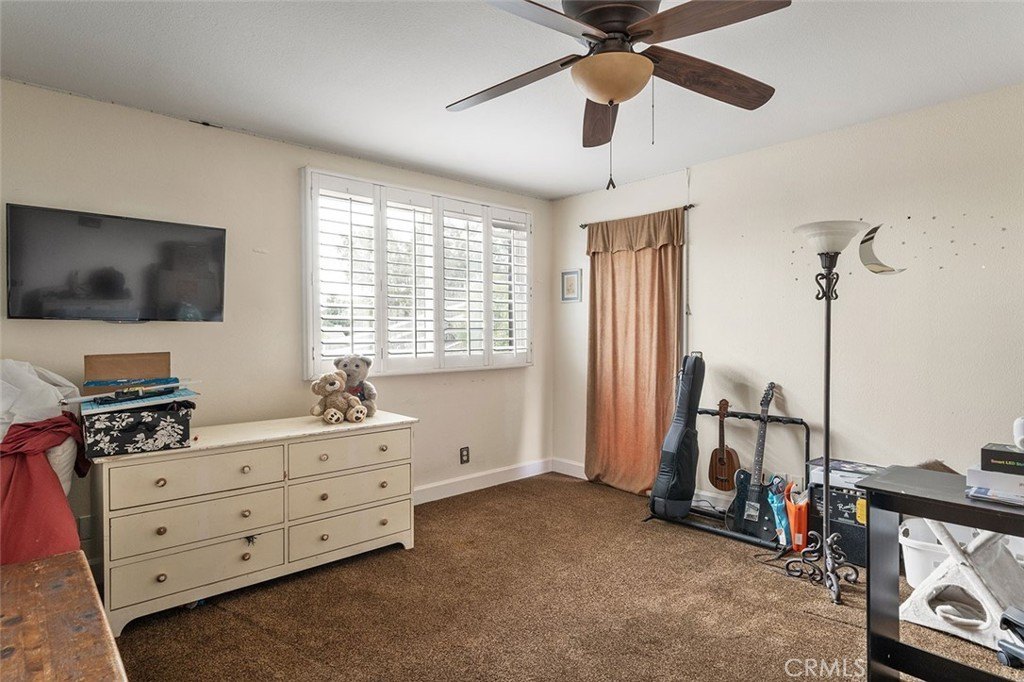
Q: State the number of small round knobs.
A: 12